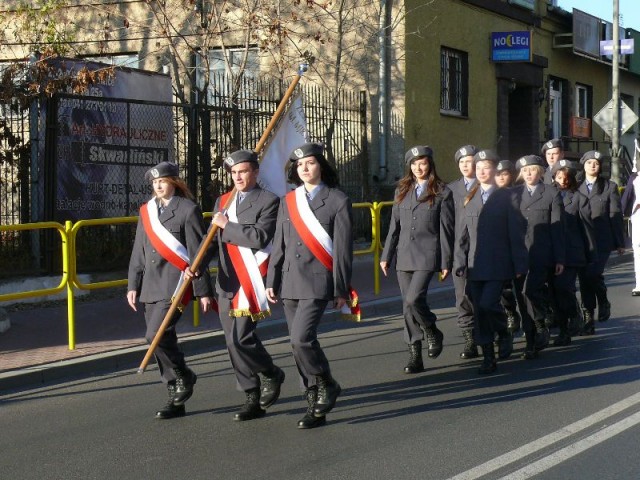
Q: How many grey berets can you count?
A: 11